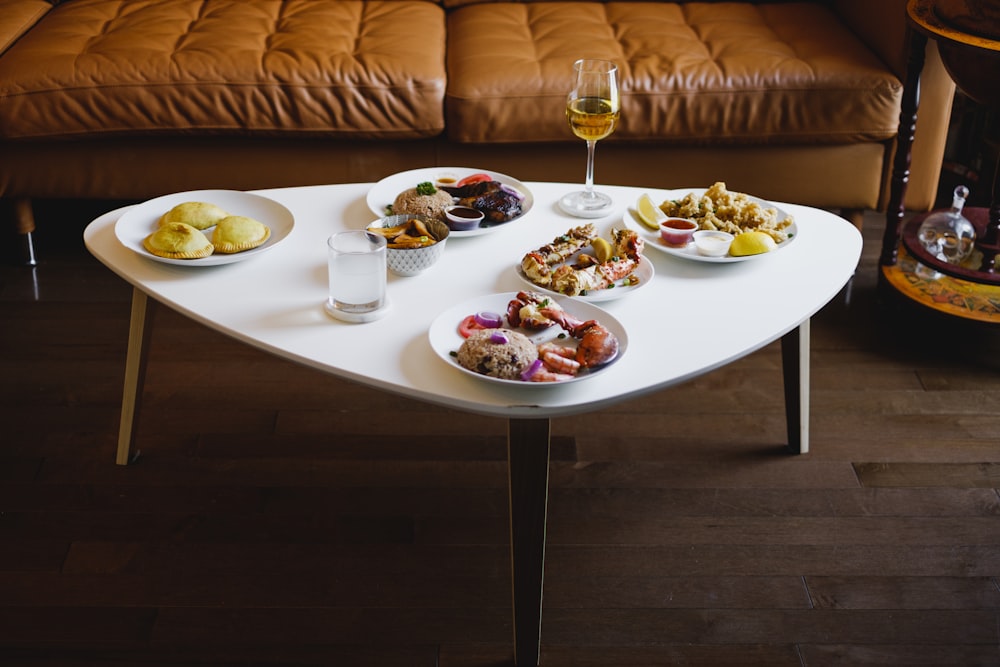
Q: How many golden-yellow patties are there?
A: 3